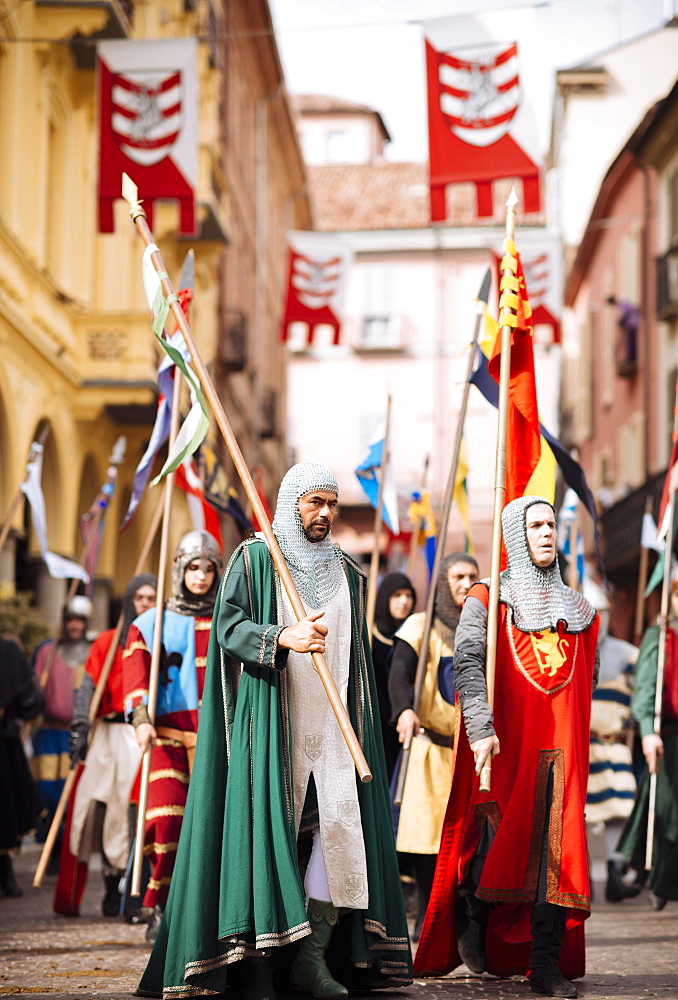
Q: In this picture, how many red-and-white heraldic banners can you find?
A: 4